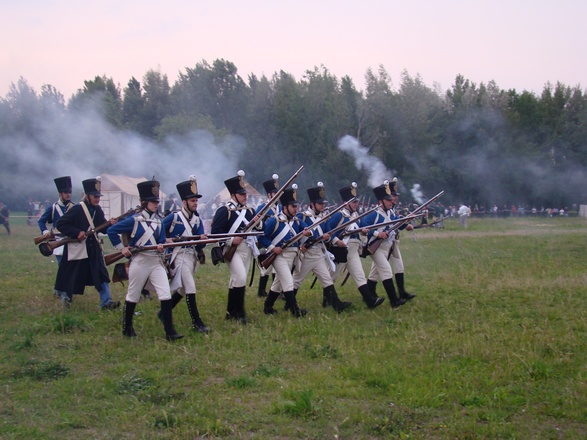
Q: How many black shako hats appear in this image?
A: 11